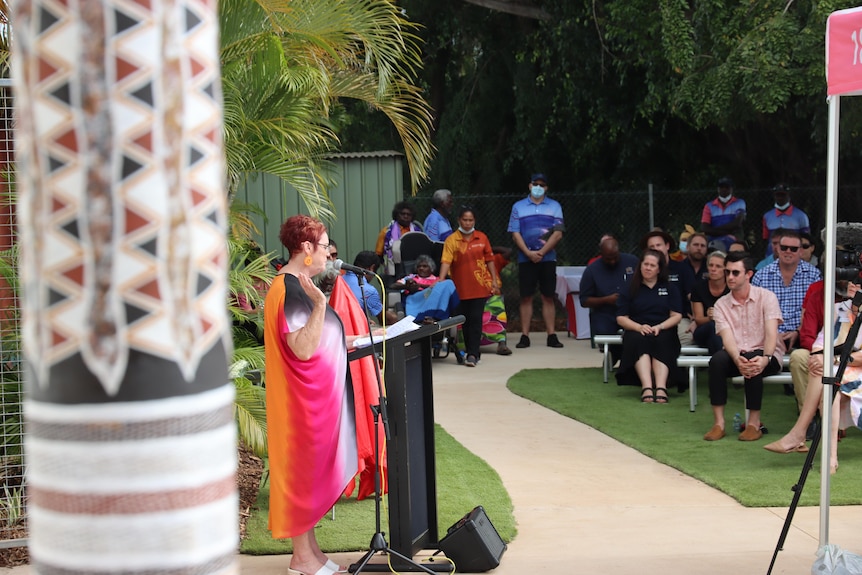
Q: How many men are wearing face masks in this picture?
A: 3